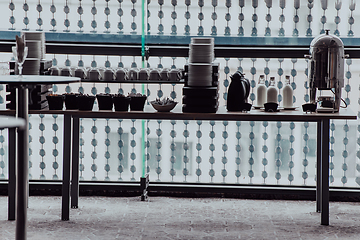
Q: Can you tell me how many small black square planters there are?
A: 6